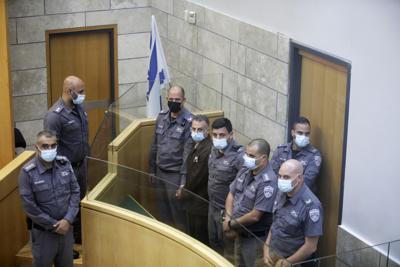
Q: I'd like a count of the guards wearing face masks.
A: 7